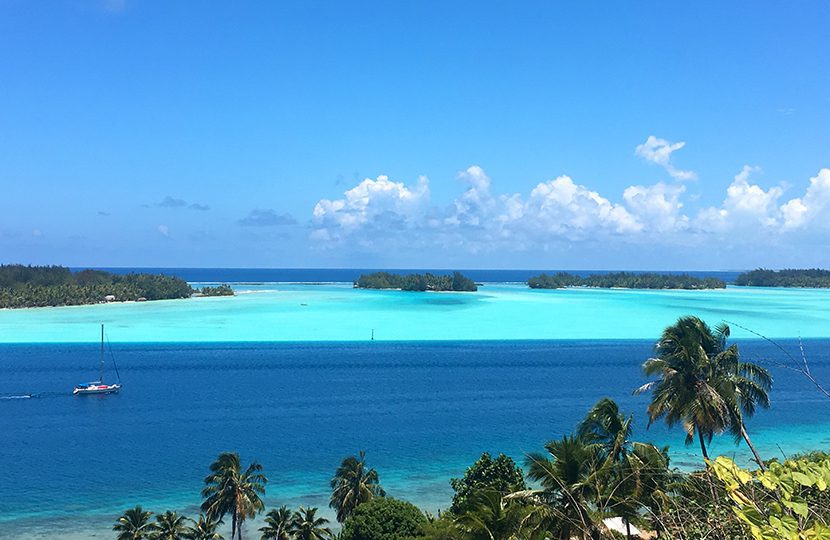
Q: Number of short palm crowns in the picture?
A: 5